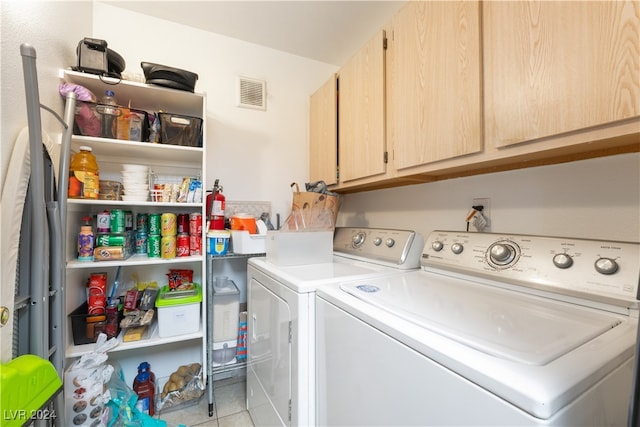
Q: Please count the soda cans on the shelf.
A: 15